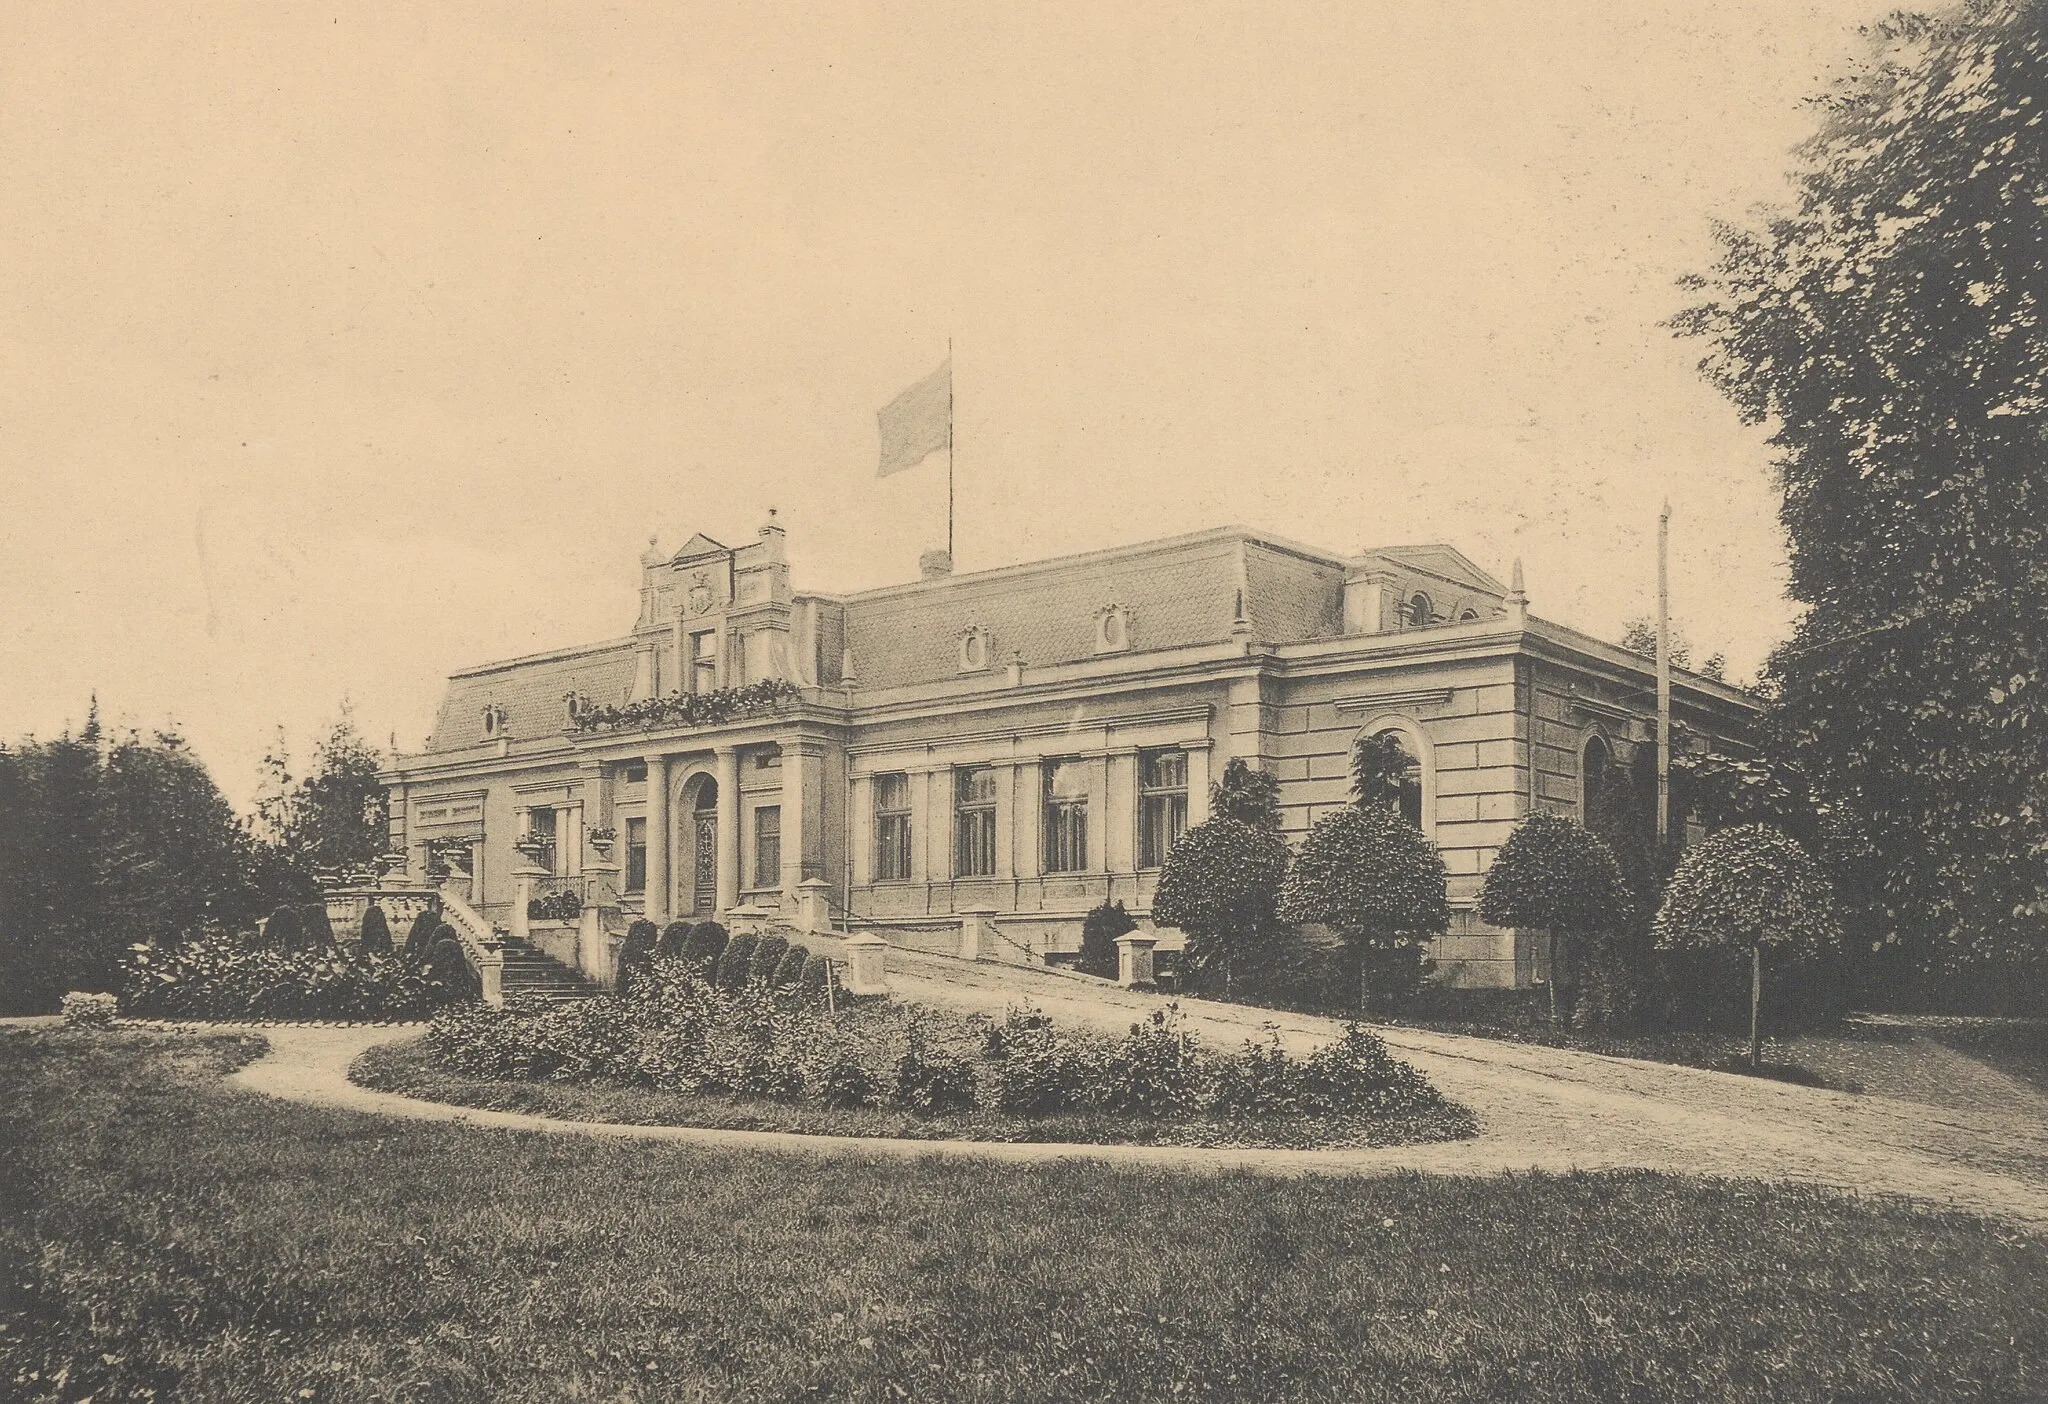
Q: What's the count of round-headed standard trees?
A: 4